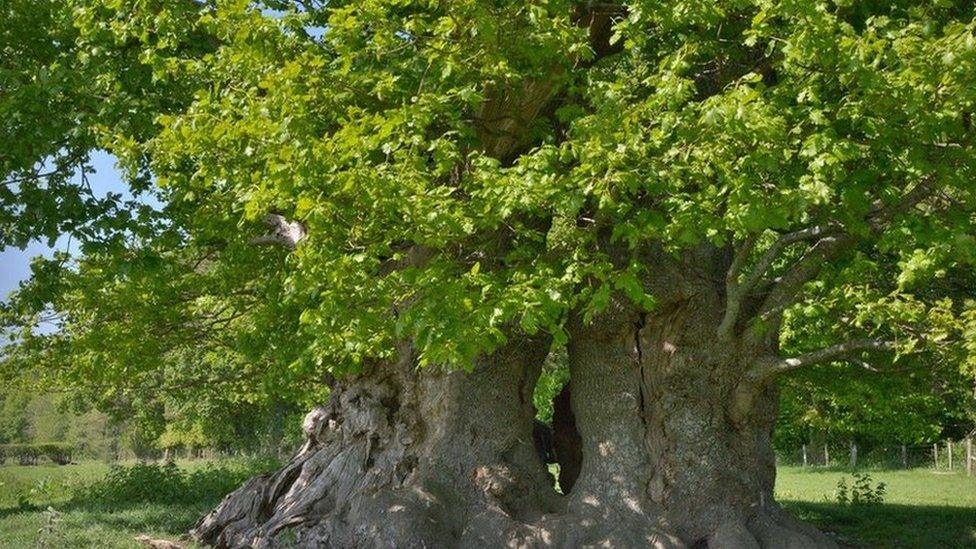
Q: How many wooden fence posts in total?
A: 7